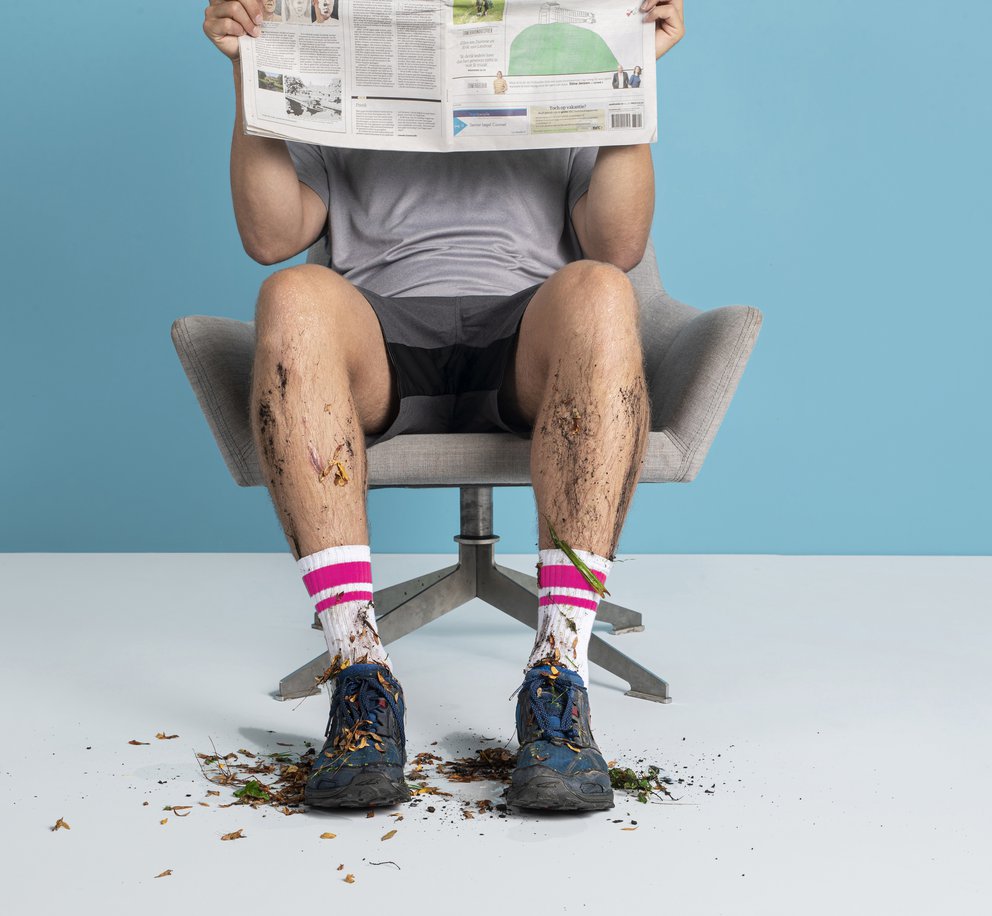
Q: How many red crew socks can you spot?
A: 0